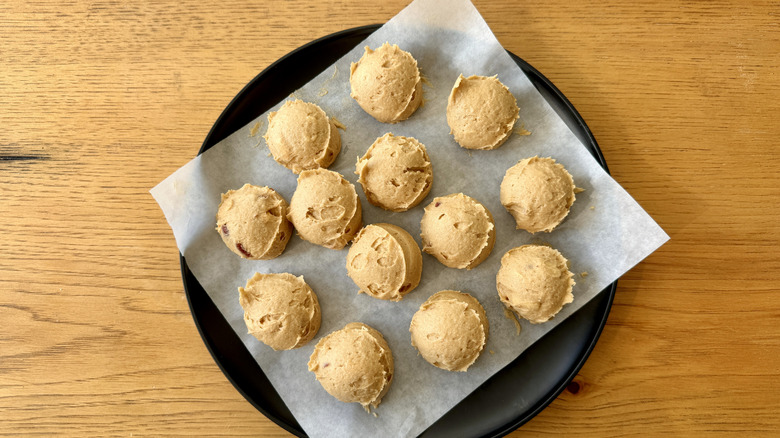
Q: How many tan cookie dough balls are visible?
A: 13